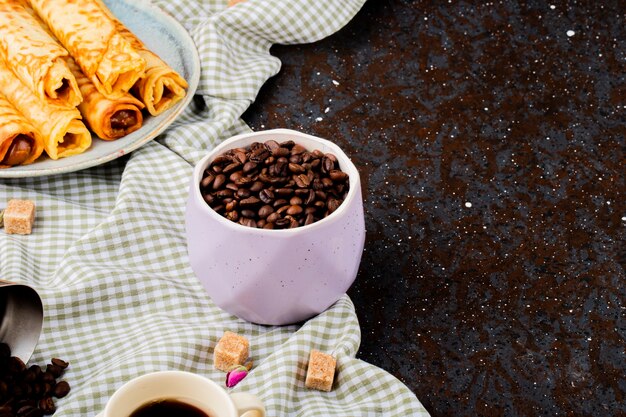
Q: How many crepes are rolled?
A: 6